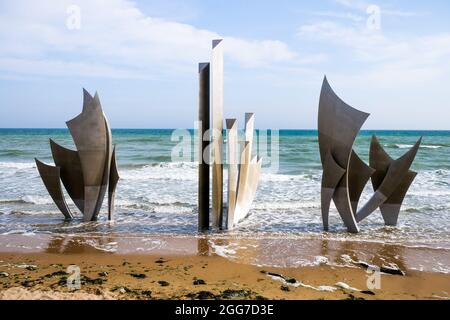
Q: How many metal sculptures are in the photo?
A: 3